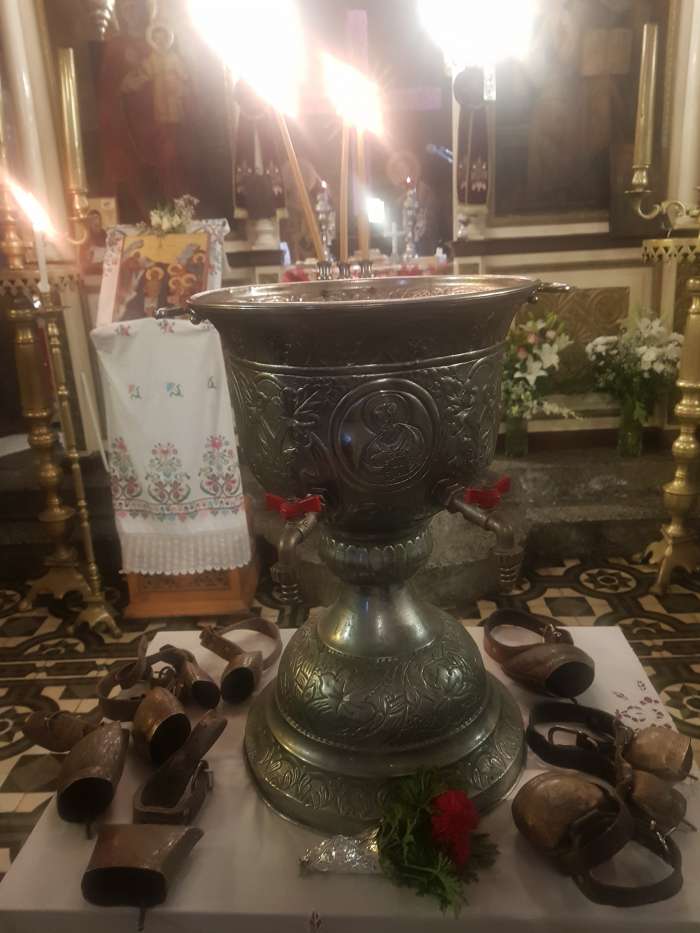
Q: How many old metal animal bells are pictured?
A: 9